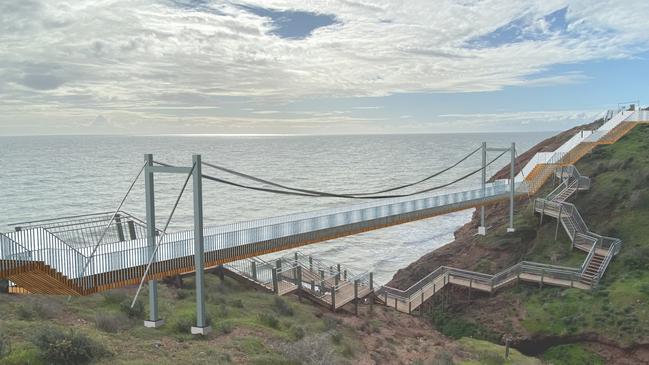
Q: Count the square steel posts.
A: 4